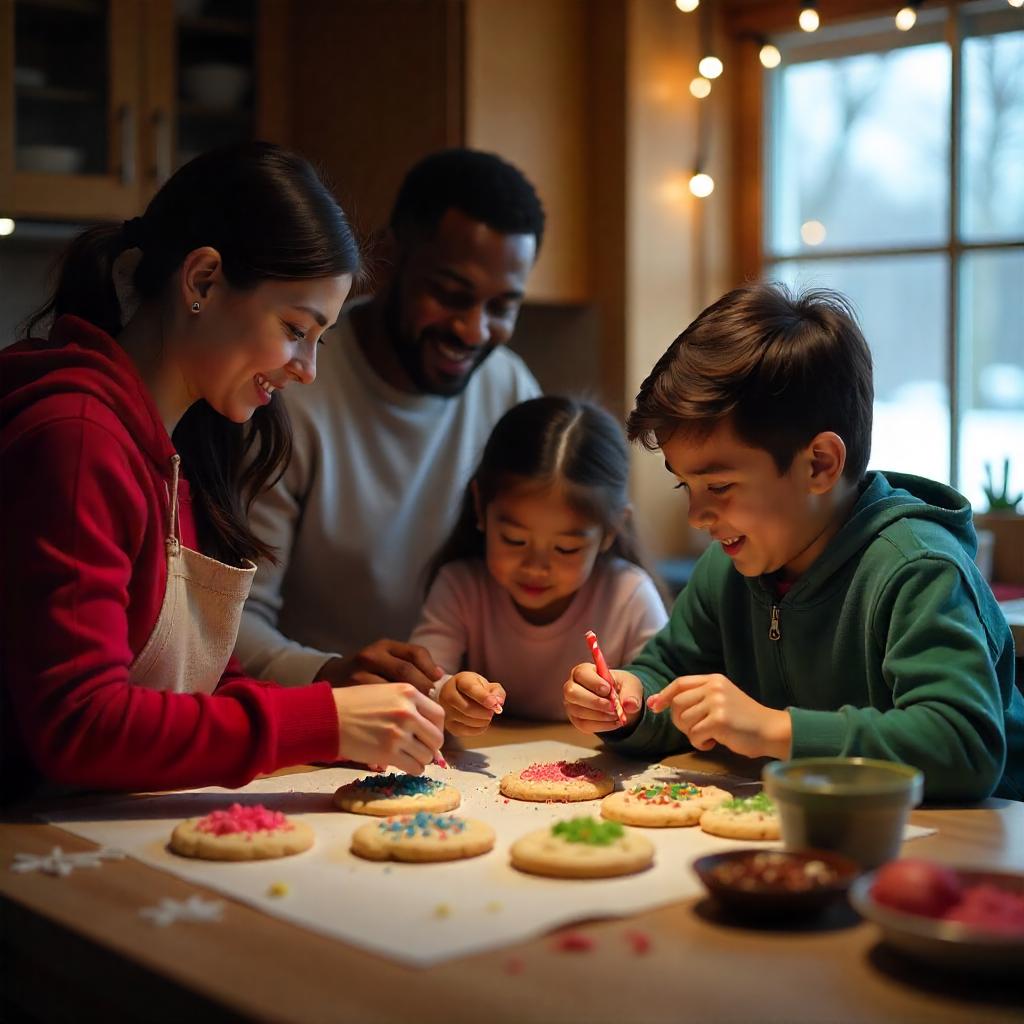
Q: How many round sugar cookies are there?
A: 7